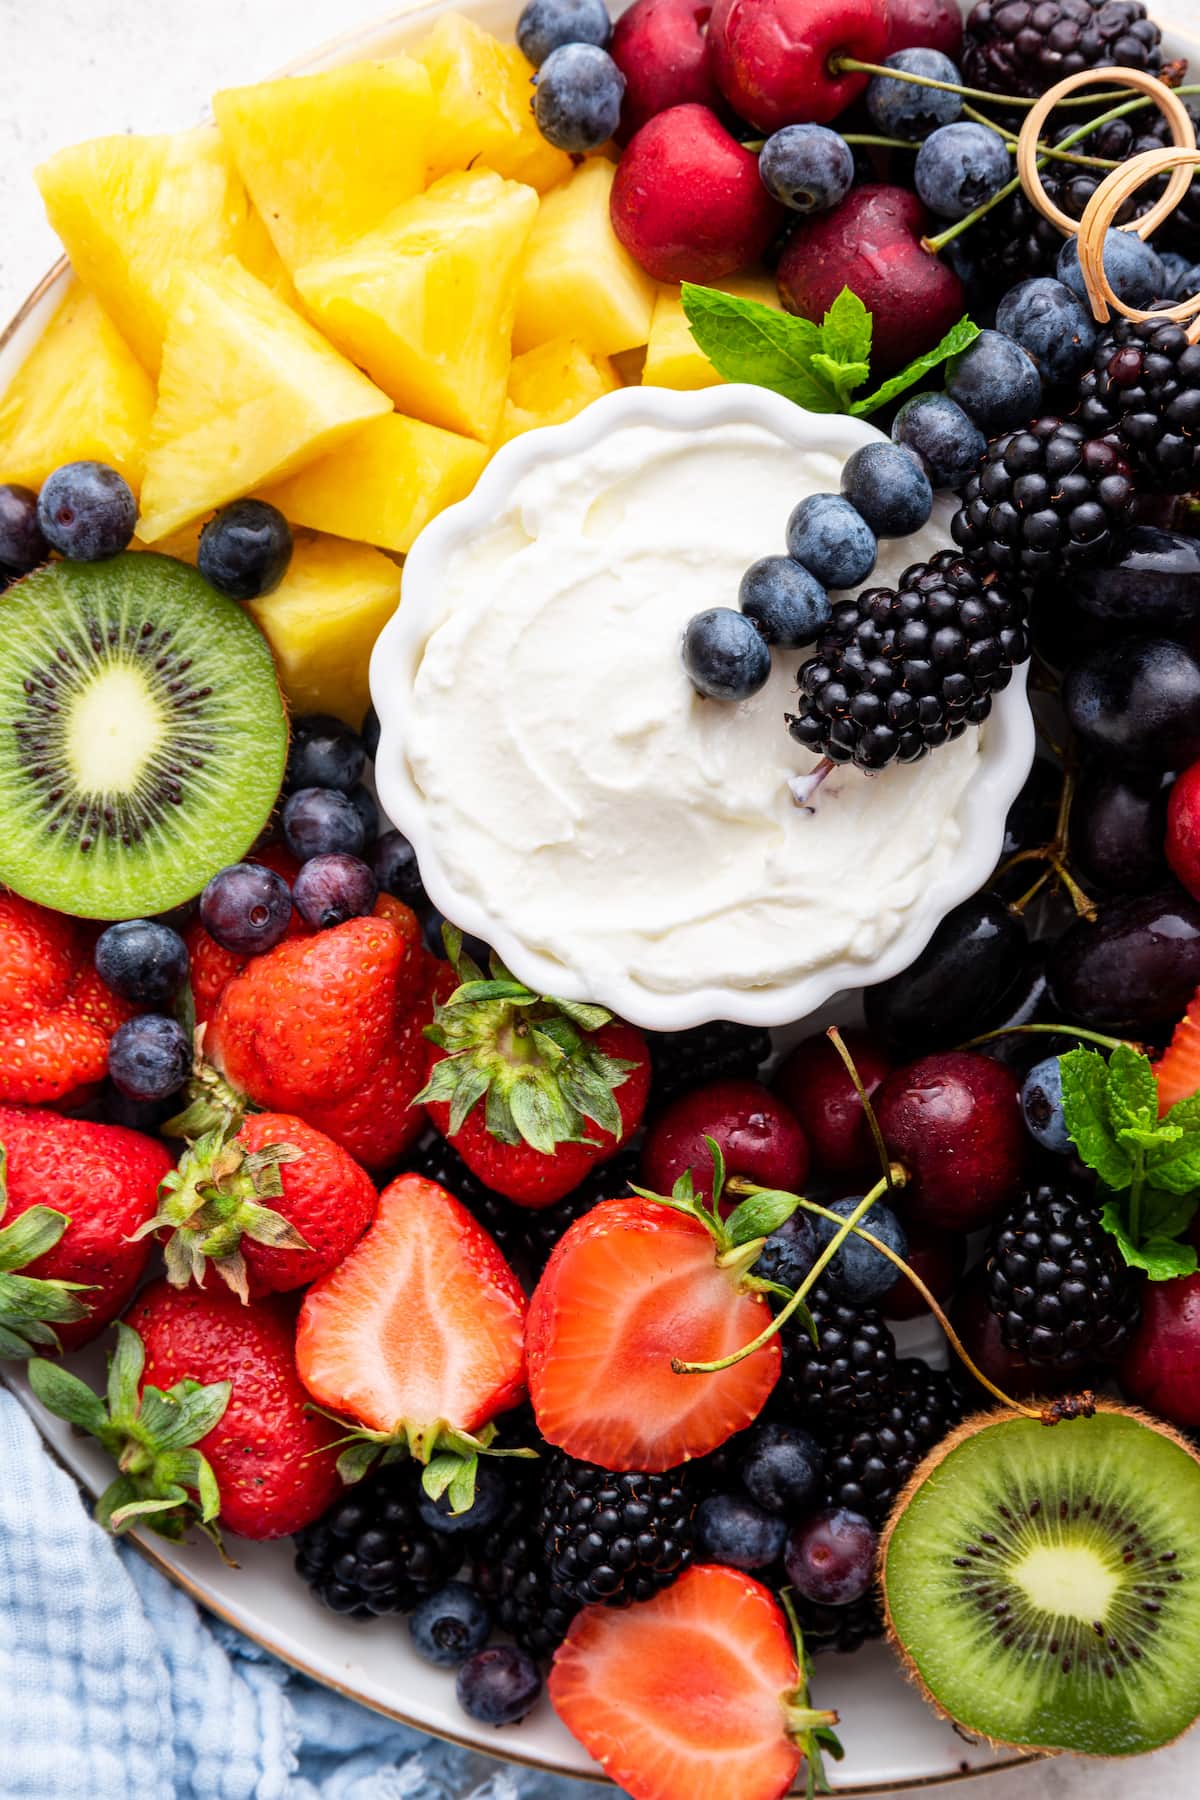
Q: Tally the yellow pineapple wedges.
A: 11